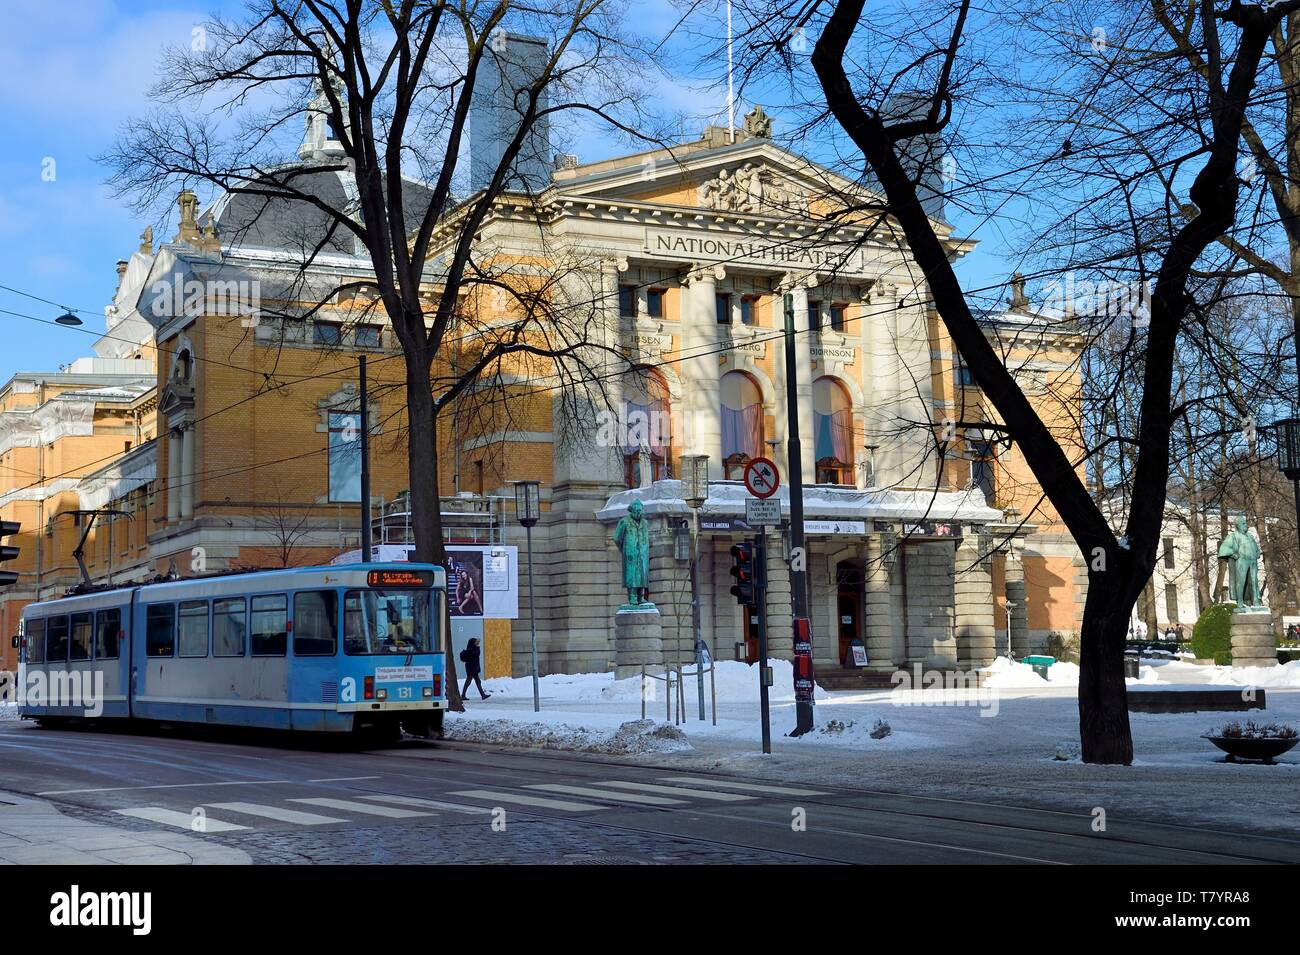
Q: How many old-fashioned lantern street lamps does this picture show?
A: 3